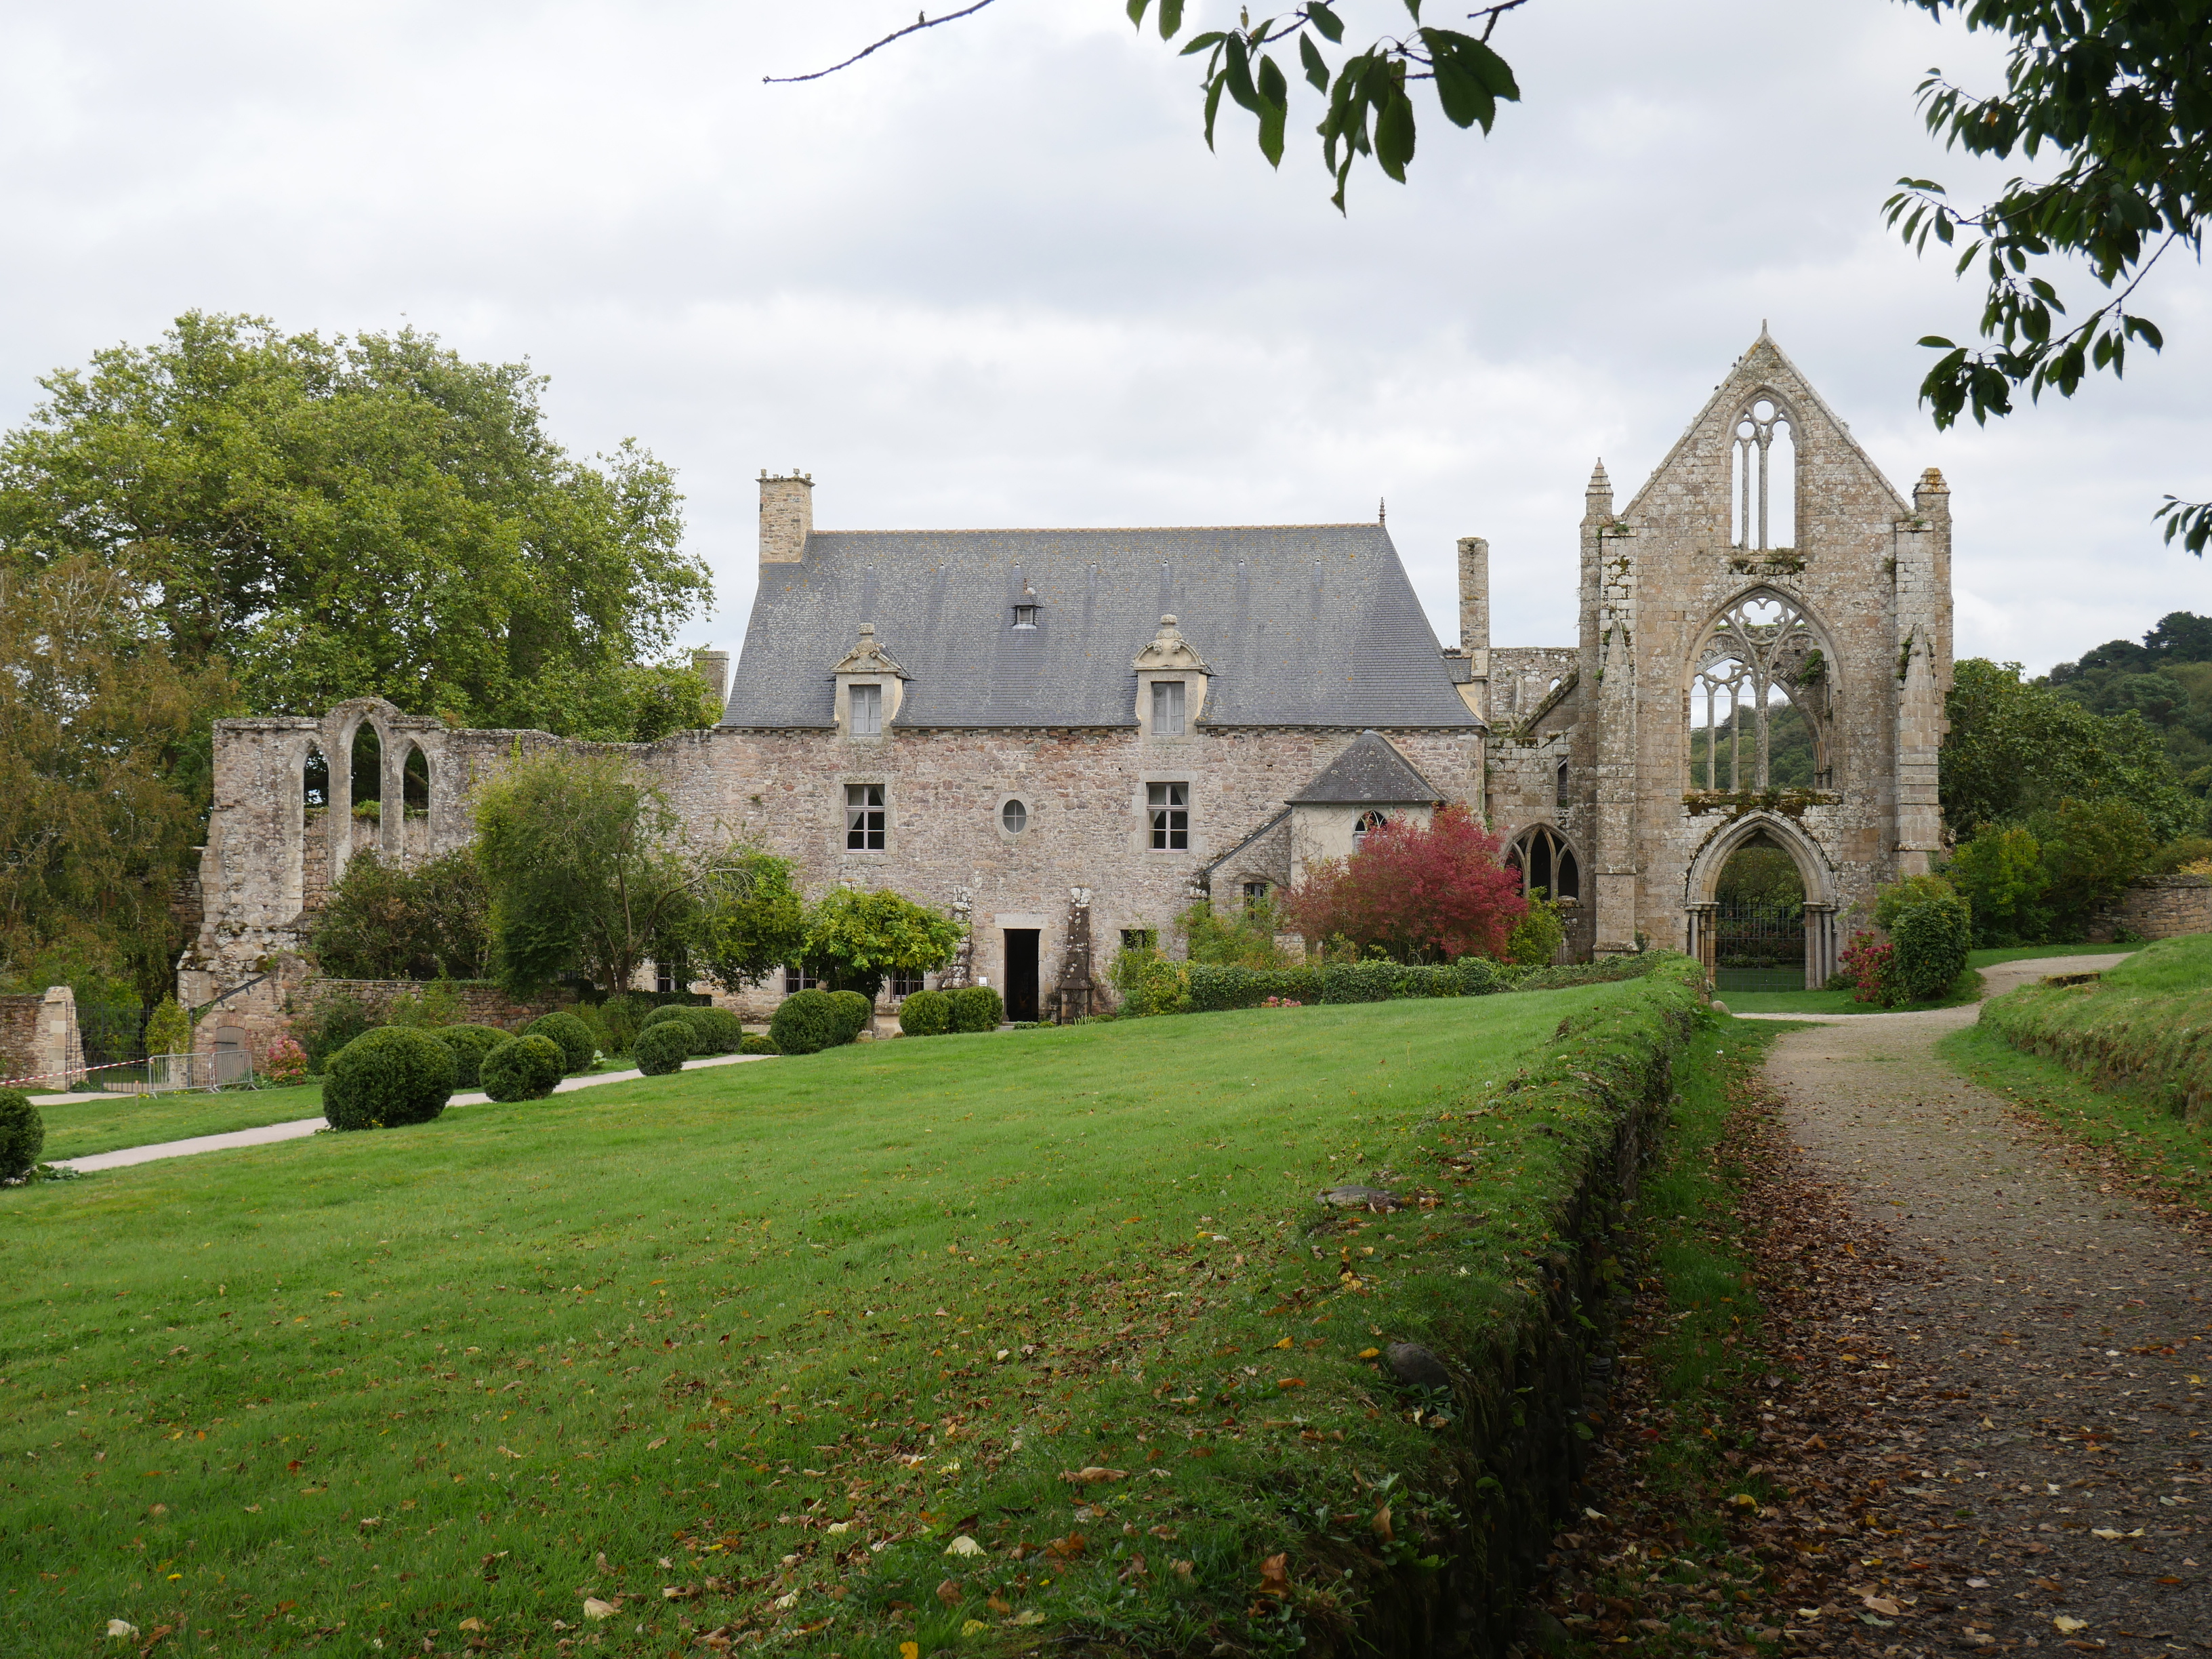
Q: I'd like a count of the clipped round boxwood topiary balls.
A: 12